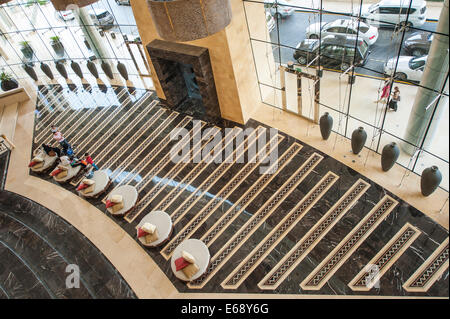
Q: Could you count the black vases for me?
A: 11